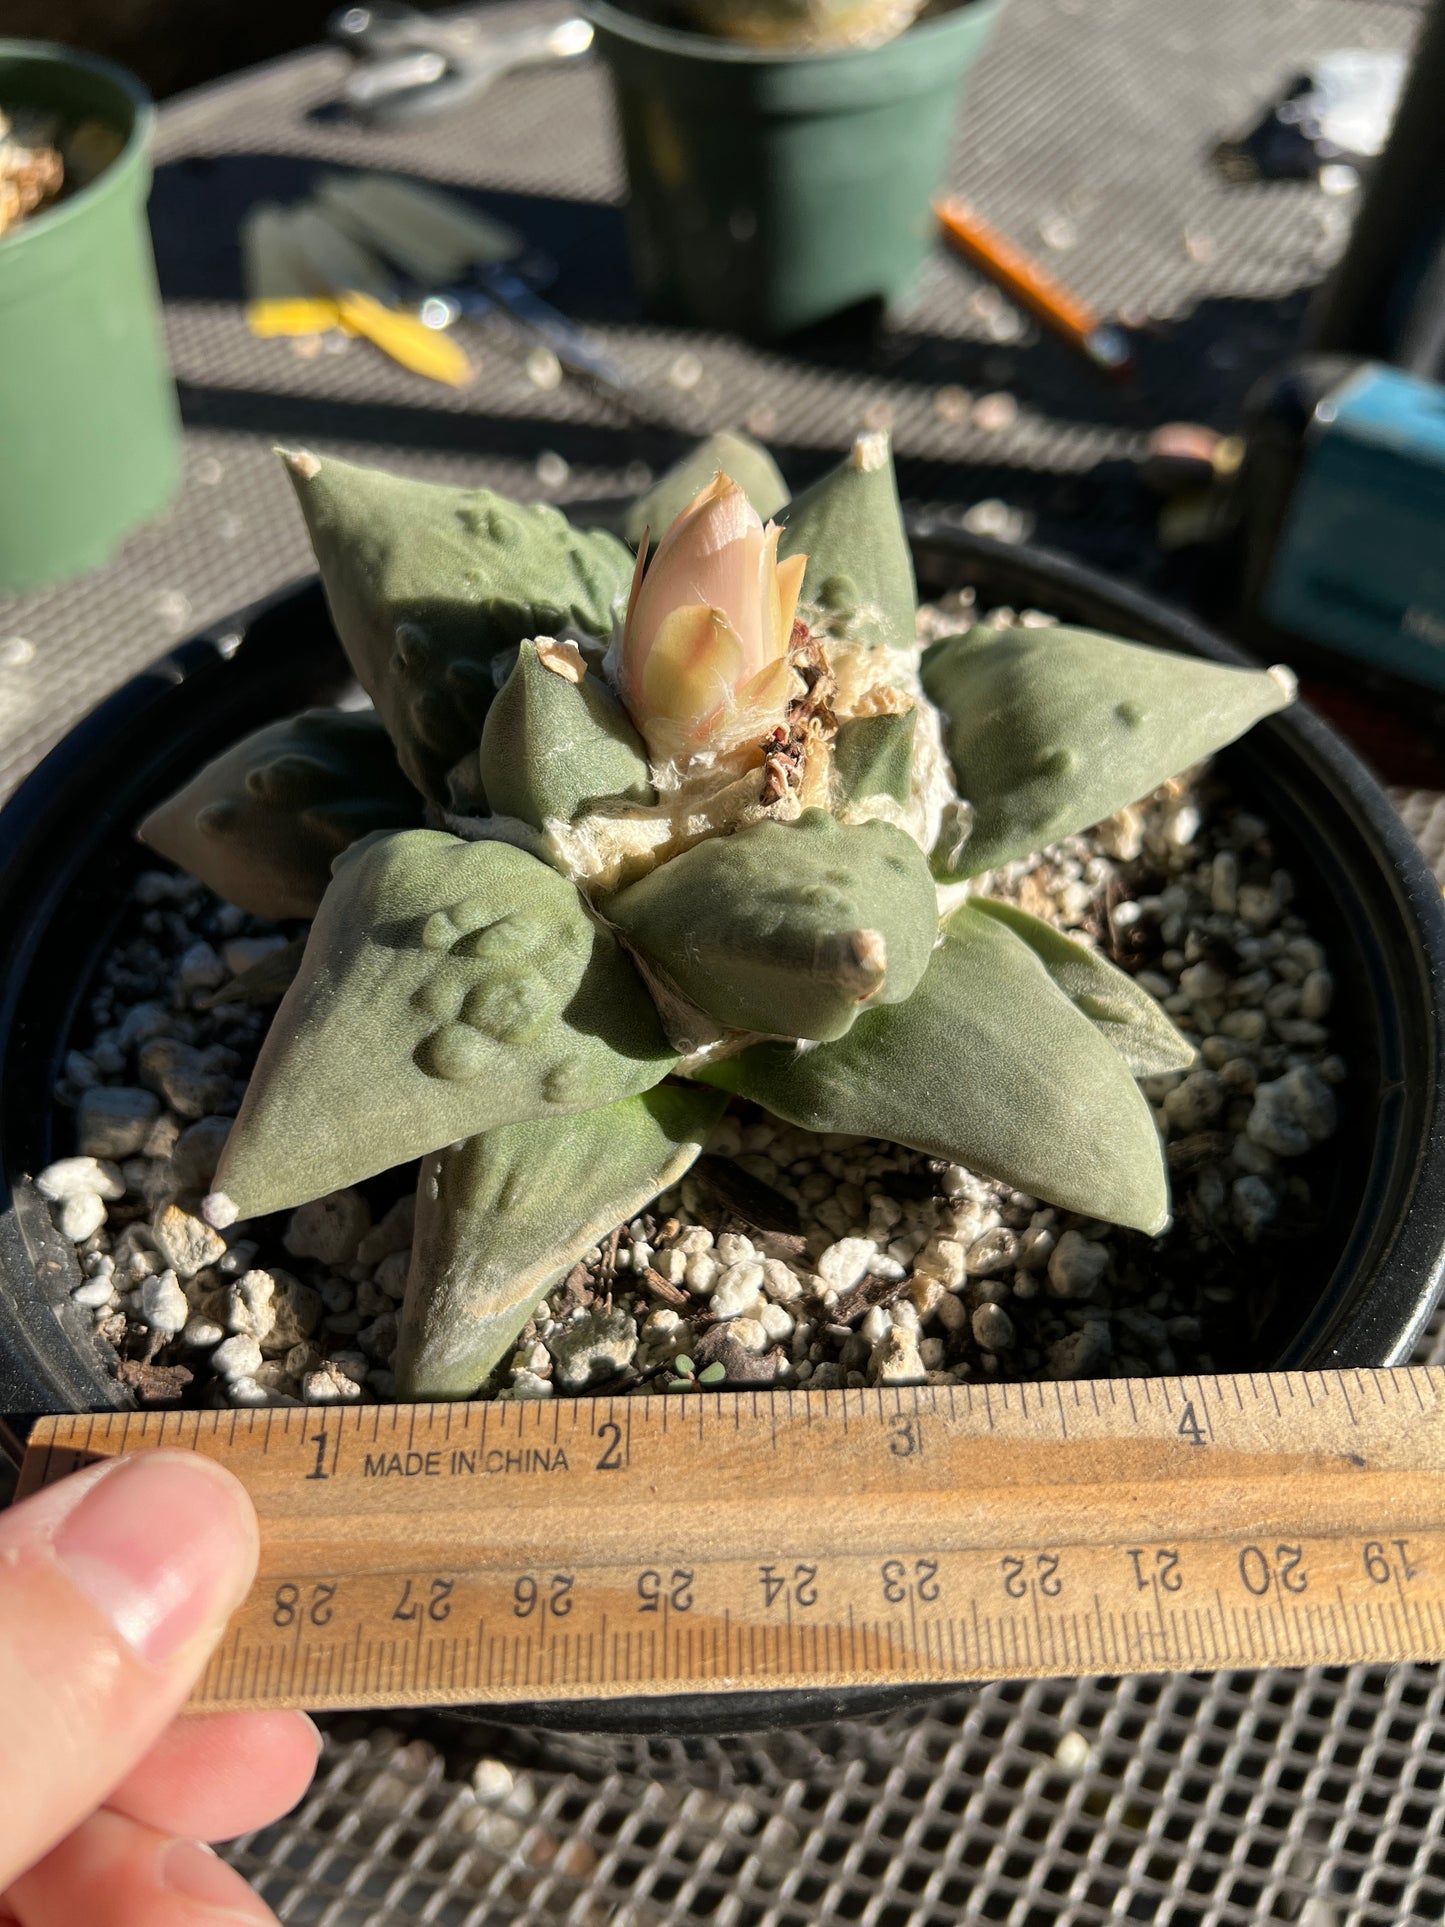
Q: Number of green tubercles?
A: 12